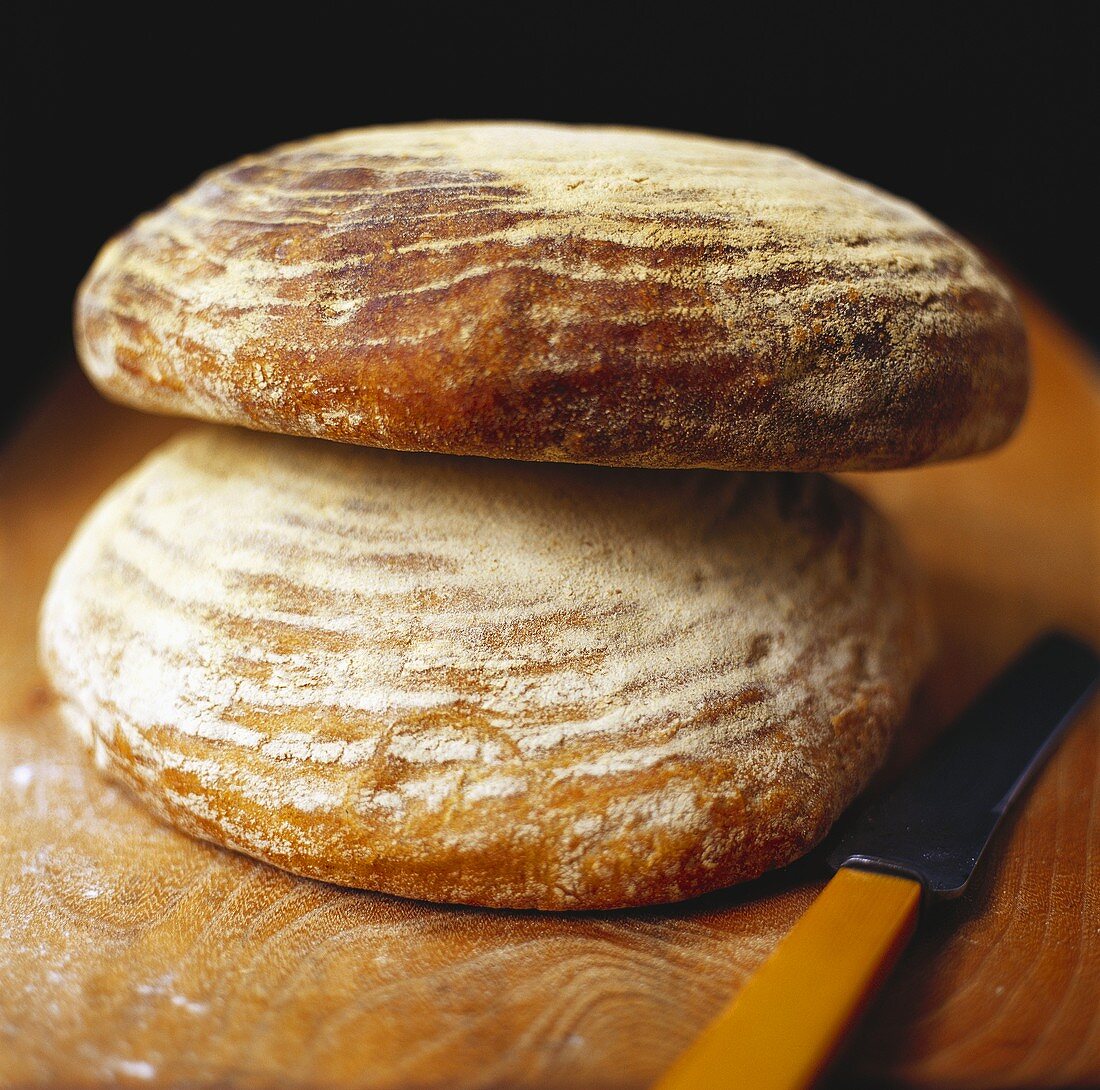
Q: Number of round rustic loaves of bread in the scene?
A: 2